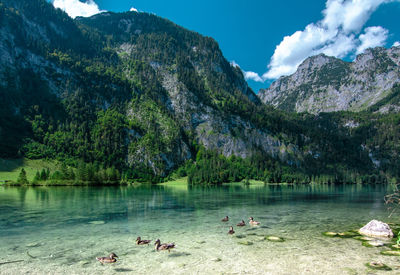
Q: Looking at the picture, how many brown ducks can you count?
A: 7